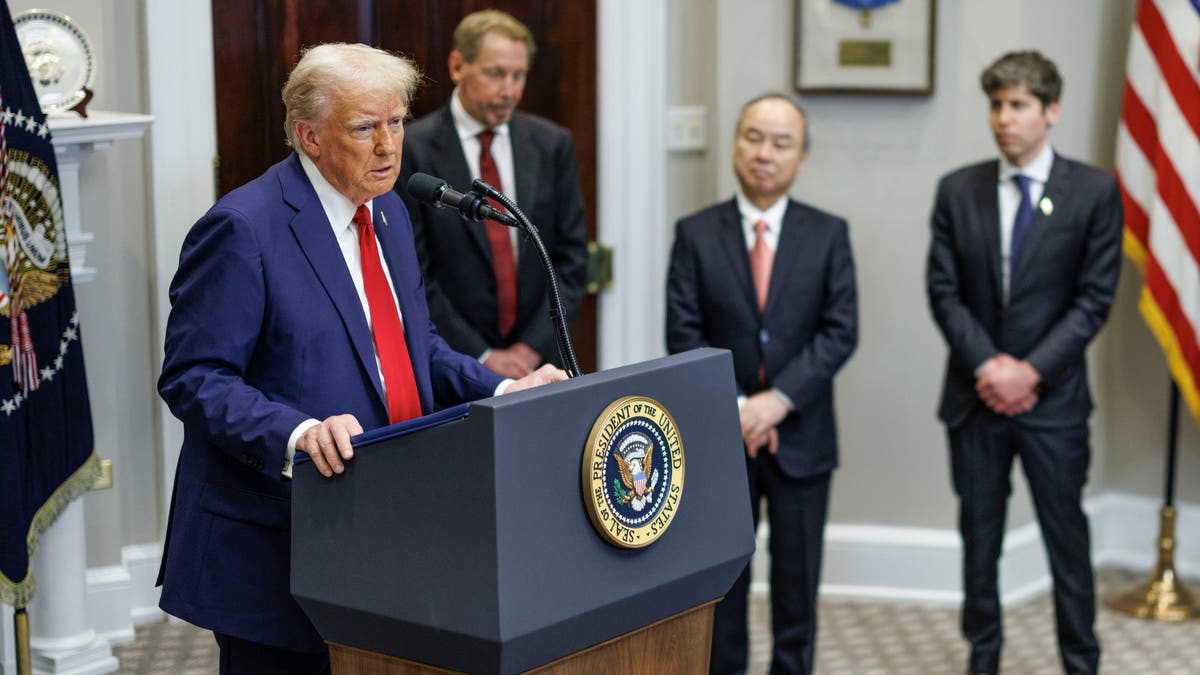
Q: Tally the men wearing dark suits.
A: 4